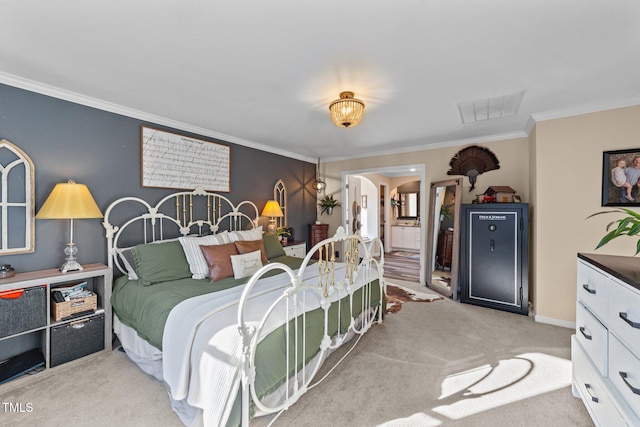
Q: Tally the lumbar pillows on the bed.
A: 1